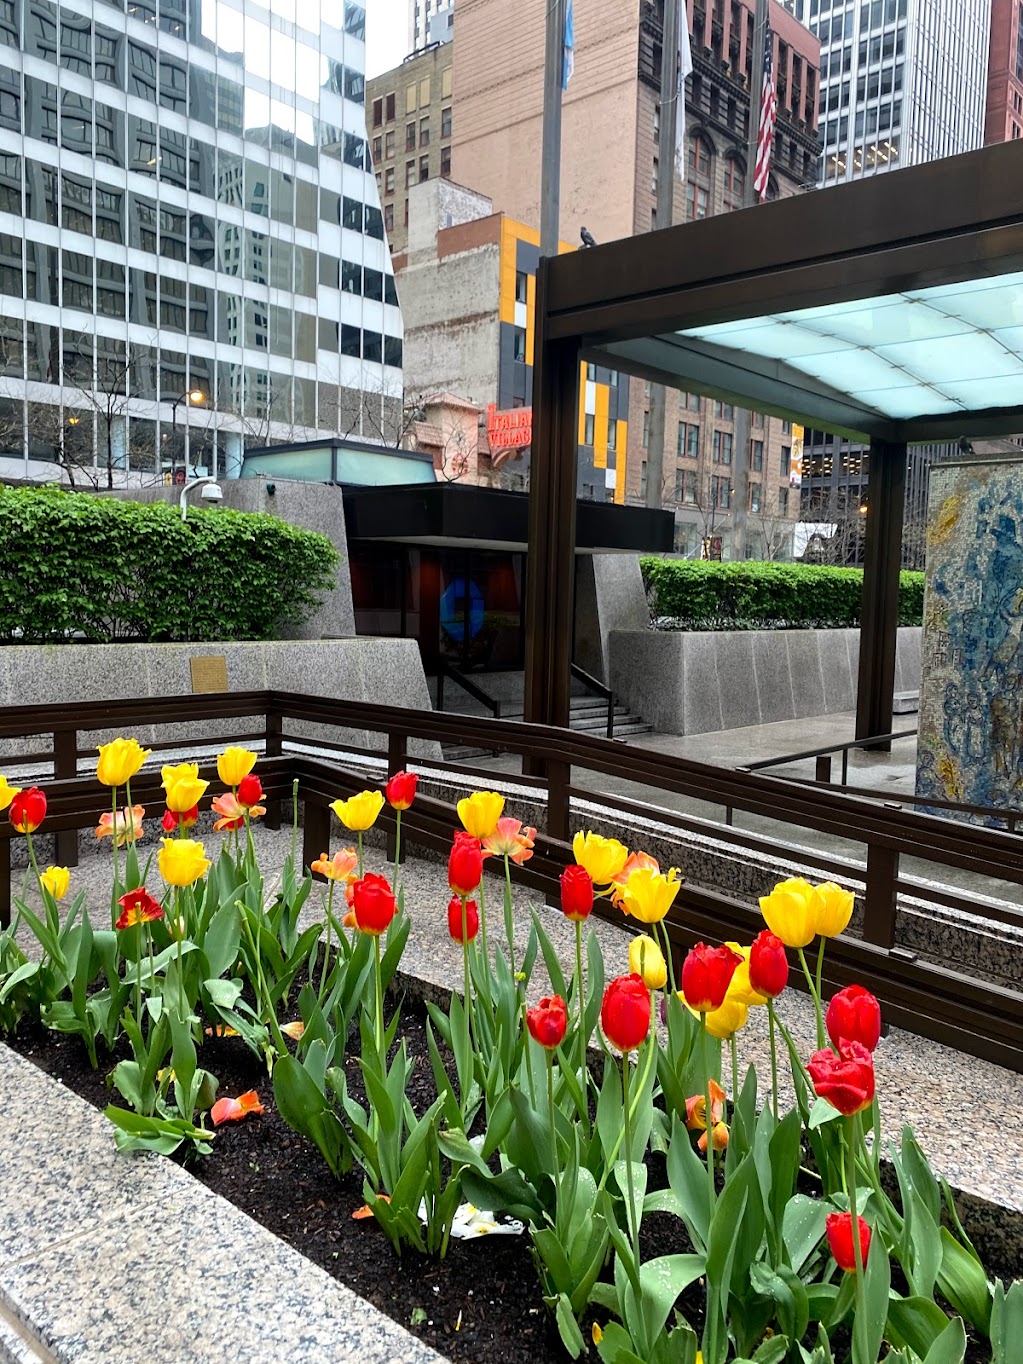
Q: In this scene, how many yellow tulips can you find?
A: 15